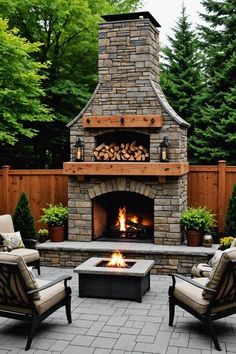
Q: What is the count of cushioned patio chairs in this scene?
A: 4